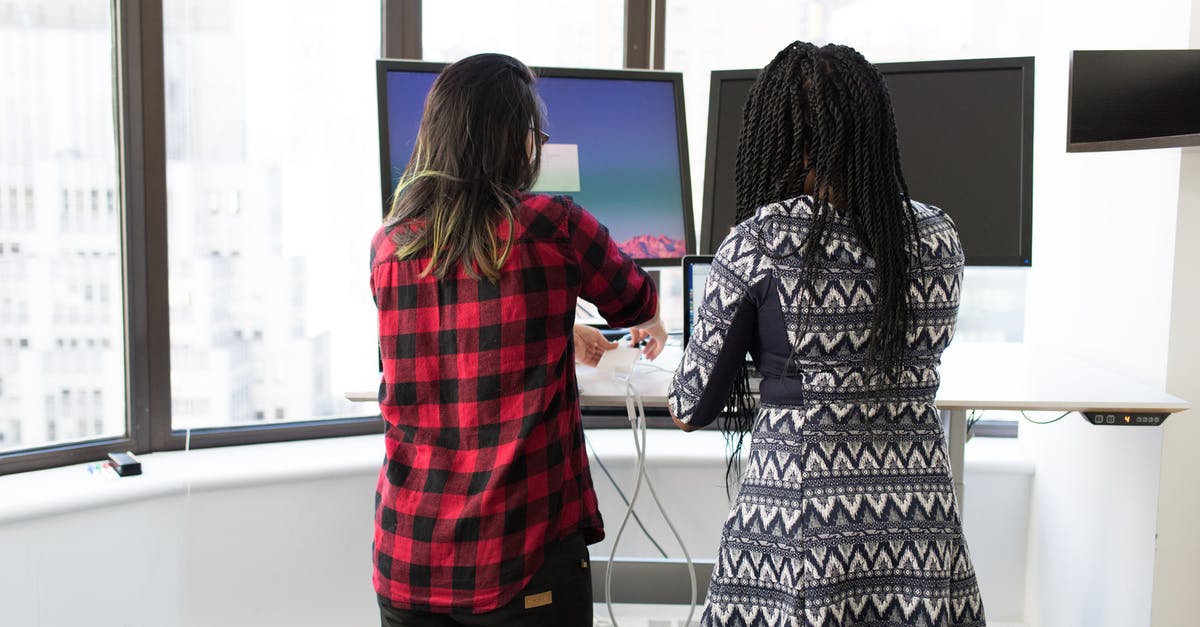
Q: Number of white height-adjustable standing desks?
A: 1